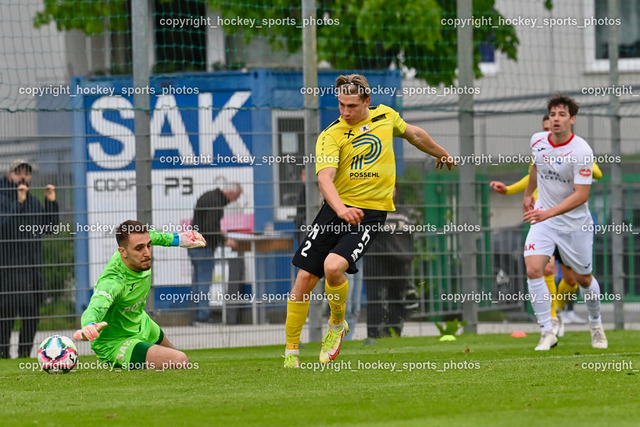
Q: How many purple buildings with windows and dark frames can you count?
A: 0